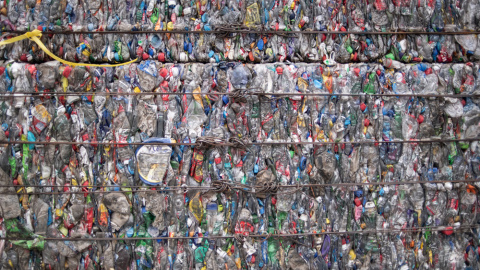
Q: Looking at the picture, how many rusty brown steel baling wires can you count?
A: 5